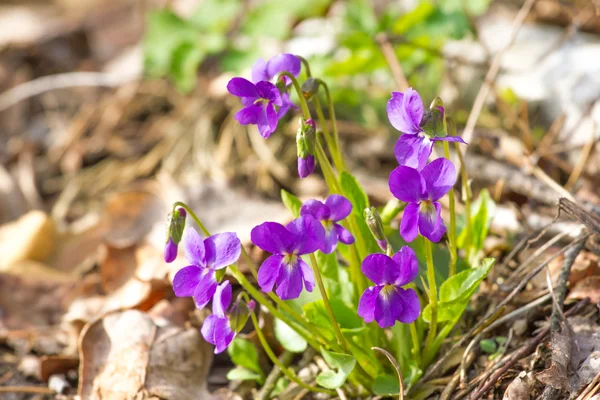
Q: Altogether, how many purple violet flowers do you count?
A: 9